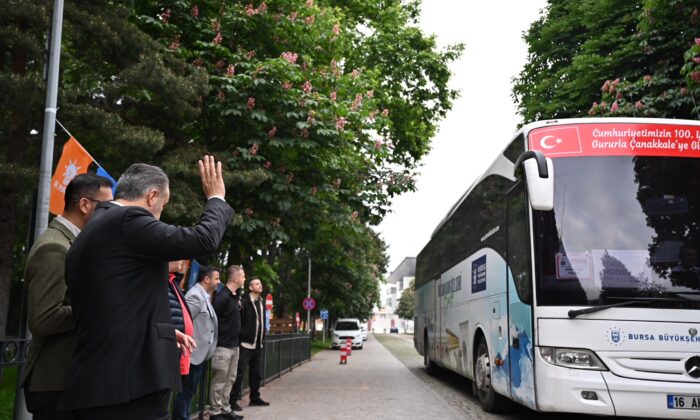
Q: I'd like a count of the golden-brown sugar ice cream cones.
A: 0